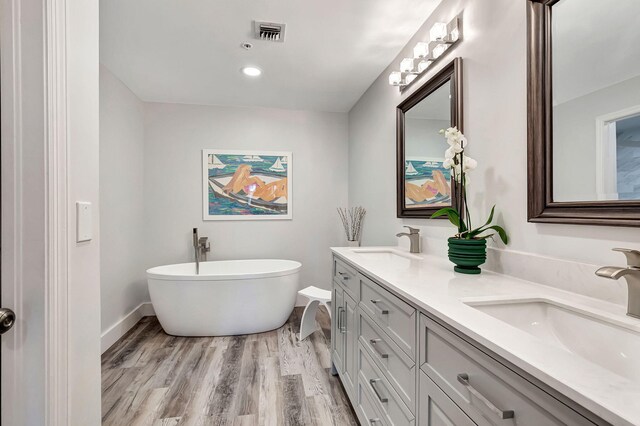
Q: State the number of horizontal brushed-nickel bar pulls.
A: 6